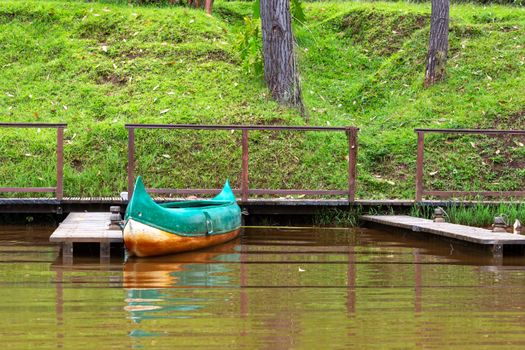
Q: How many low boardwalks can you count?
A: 2